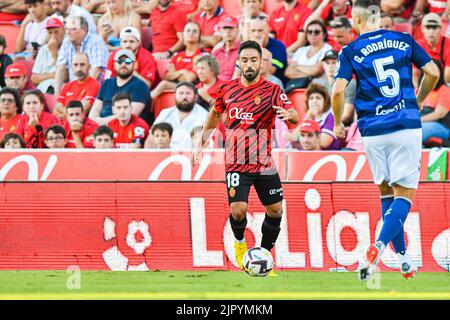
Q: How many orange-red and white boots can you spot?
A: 2